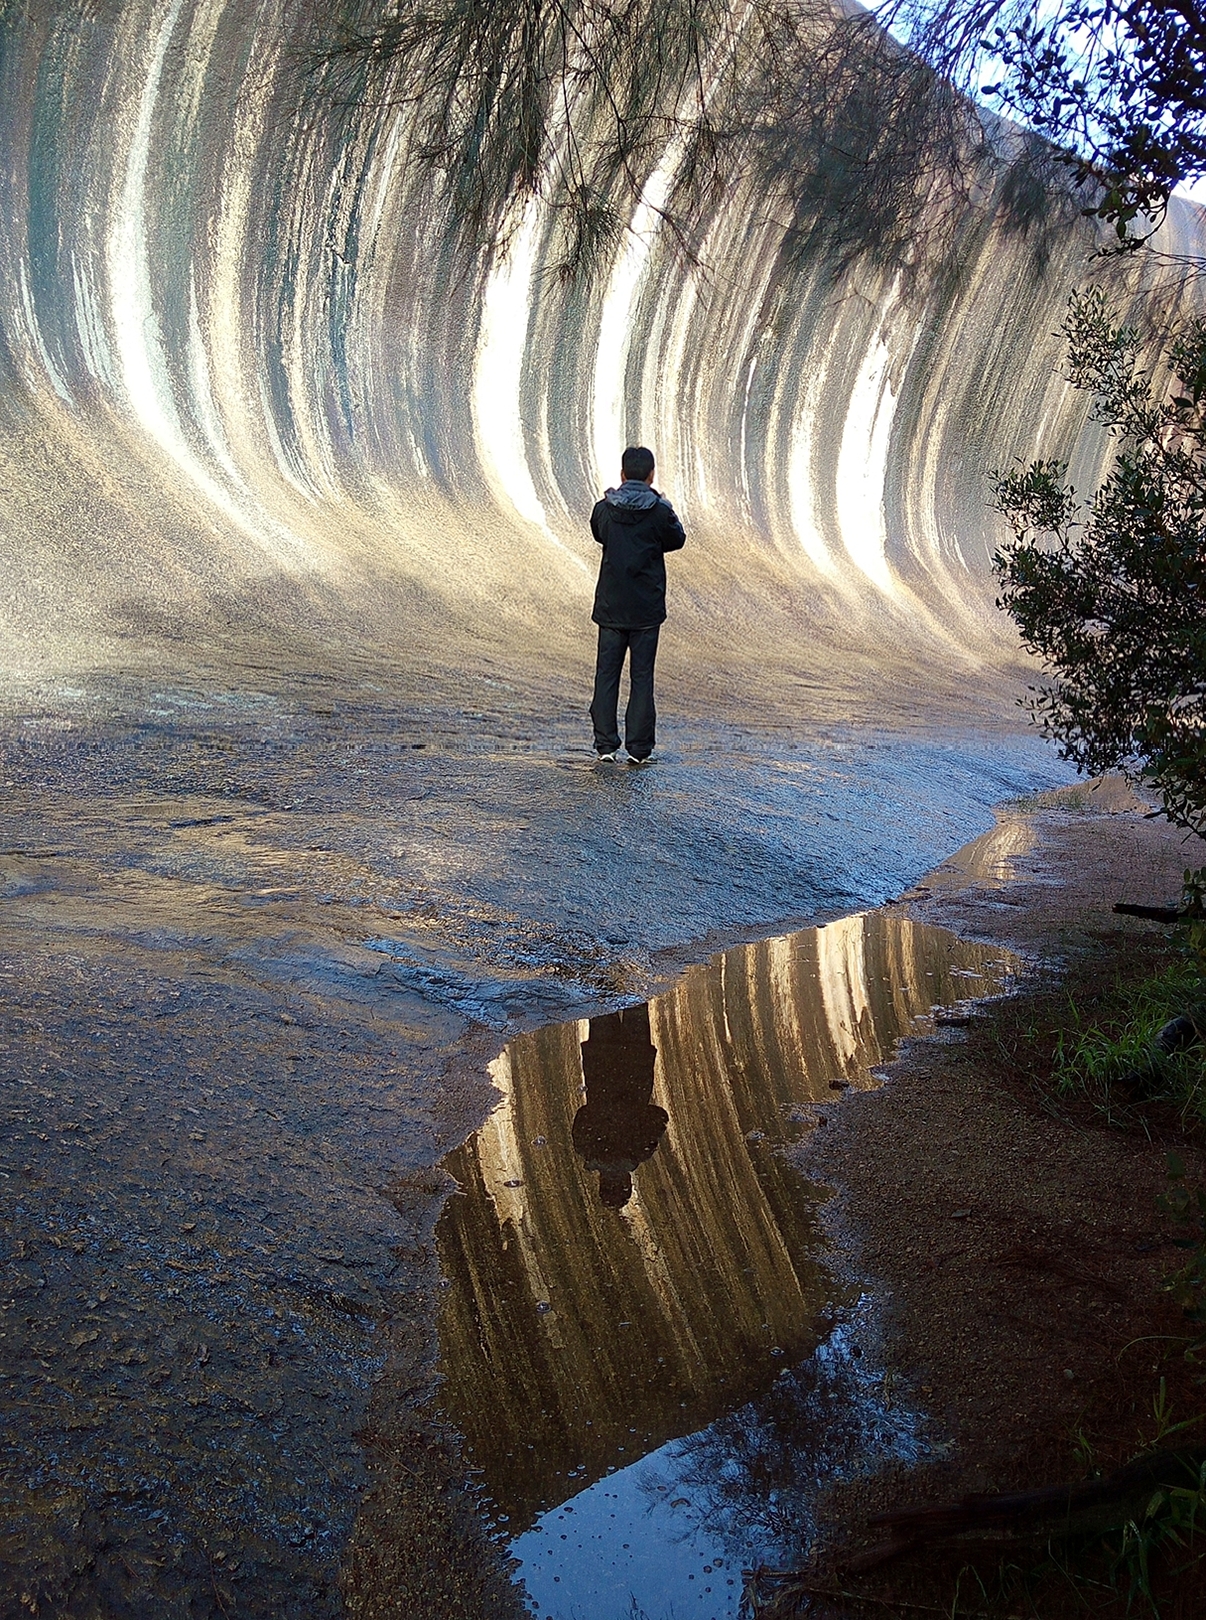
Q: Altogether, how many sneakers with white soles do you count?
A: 2